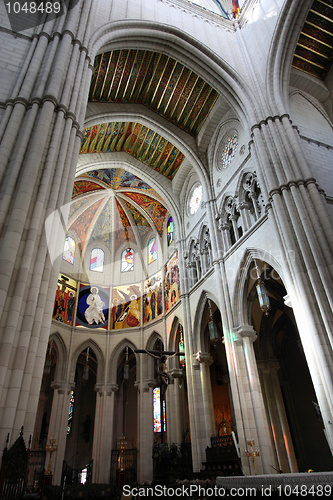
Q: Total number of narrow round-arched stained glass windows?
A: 5